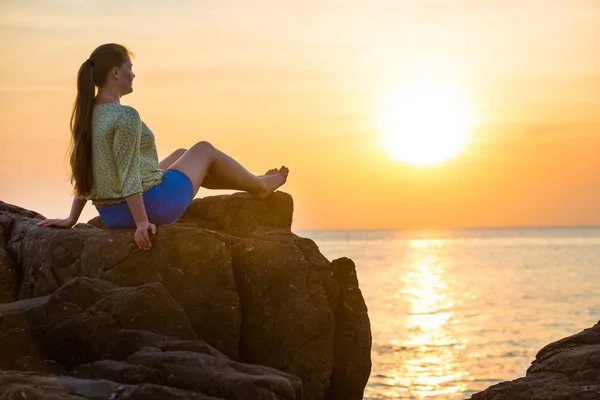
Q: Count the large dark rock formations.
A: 2